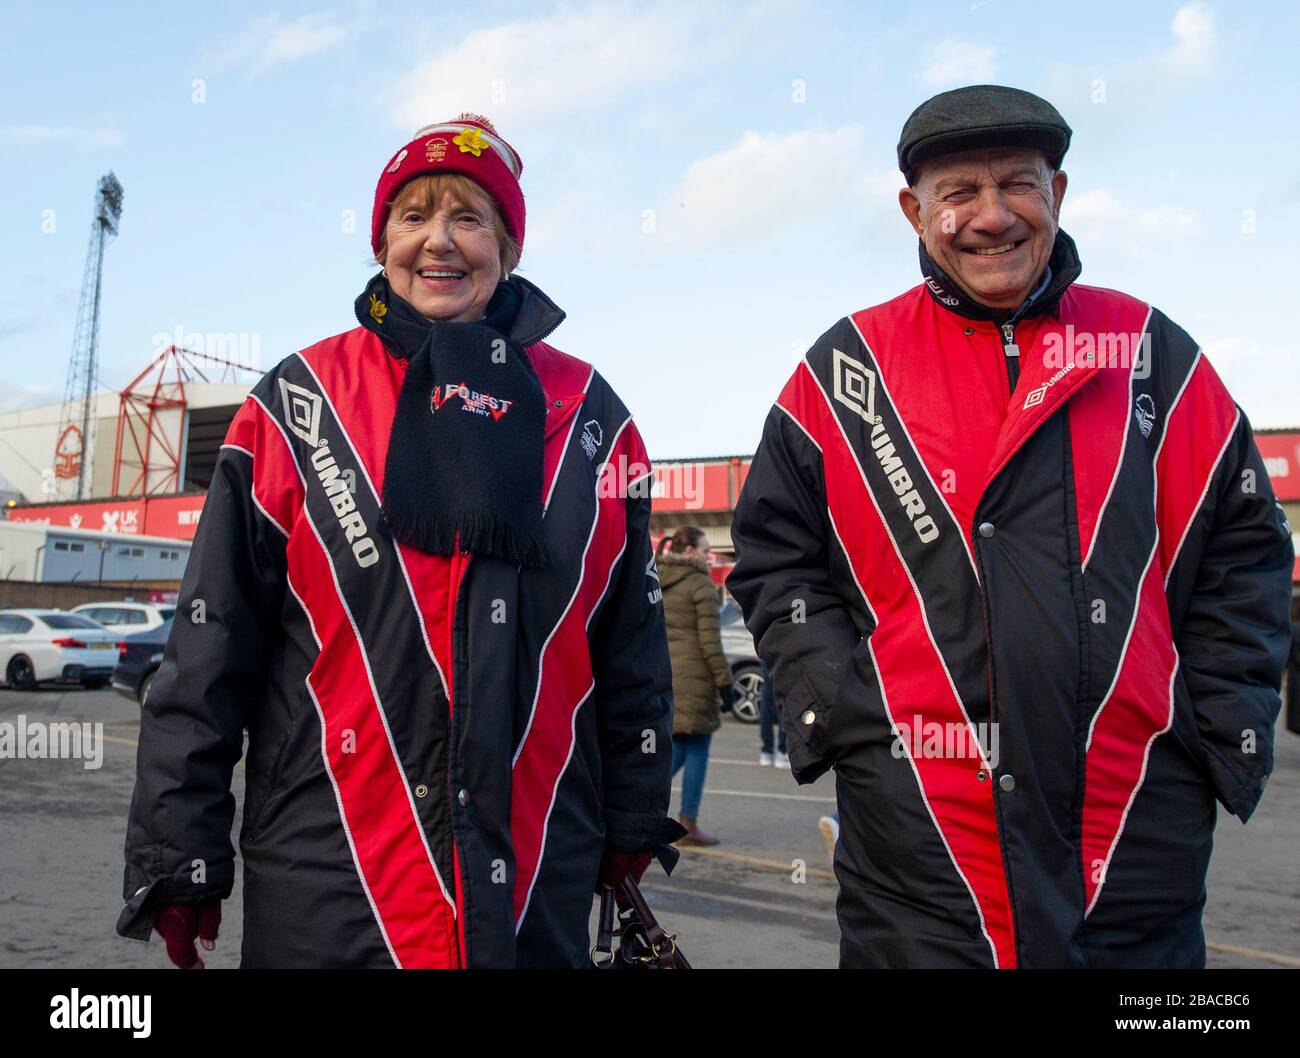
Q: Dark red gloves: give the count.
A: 2